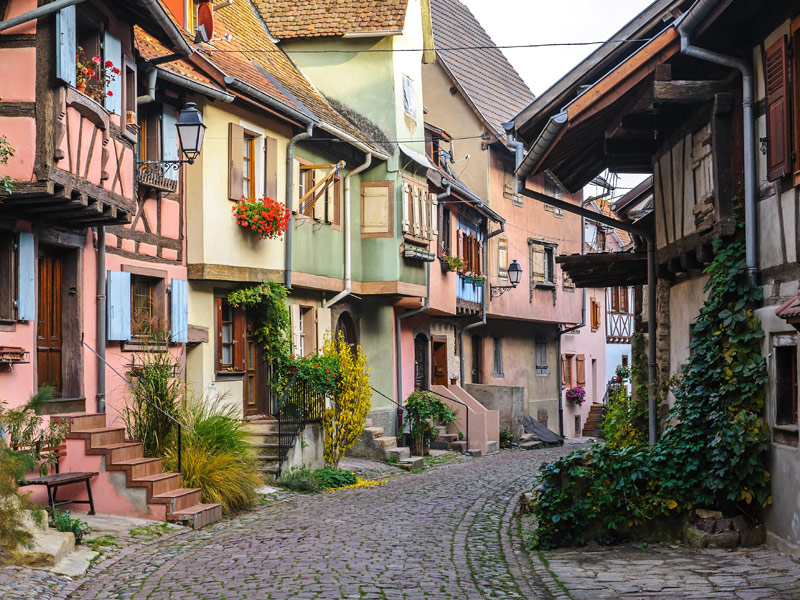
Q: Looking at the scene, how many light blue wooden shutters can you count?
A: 6